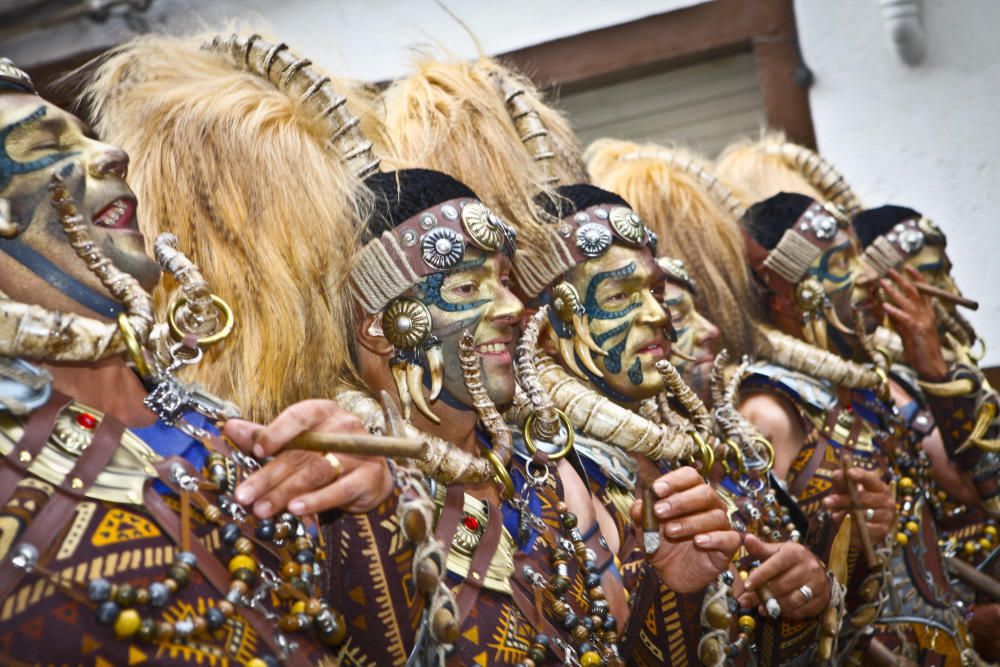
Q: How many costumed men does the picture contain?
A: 6